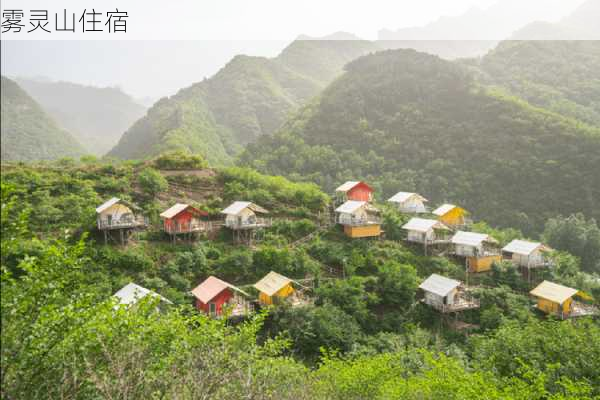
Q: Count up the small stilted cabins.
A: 15